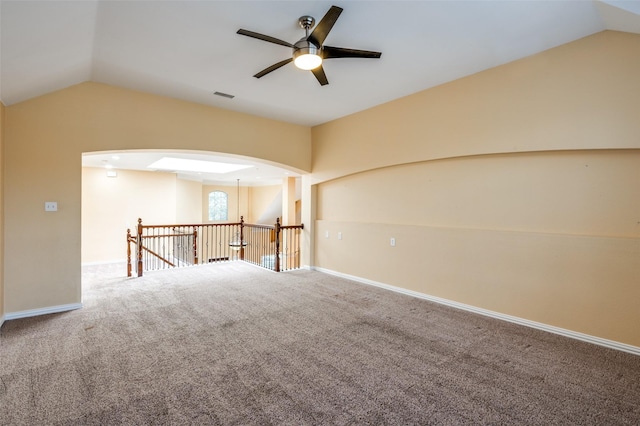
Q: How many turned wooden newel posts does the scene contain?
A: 5